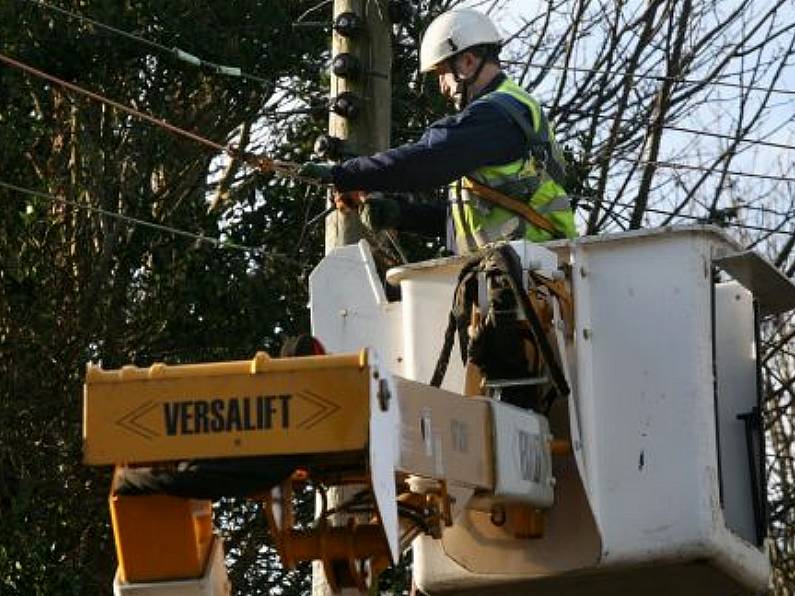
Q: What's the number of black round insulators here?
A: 4